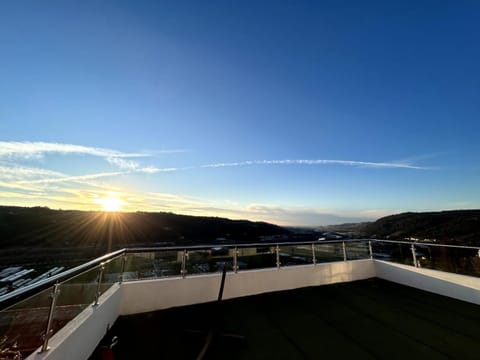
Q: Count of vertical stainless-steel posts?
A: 10